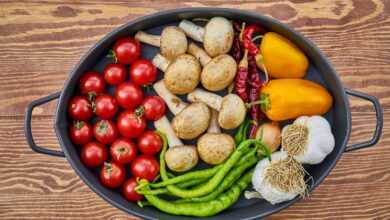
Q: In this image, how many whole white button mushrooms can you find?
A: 8